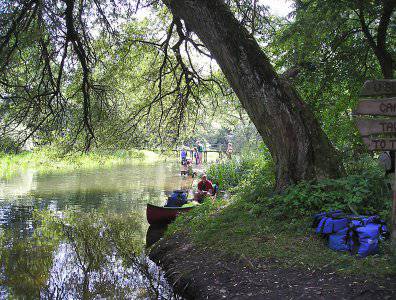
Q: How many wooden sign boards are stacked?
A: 4